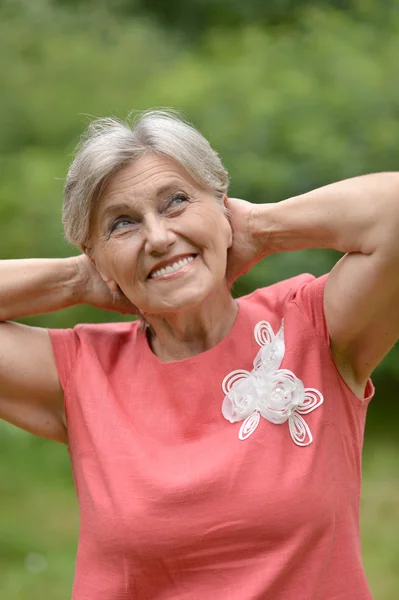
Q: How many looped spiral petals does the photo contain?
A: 5